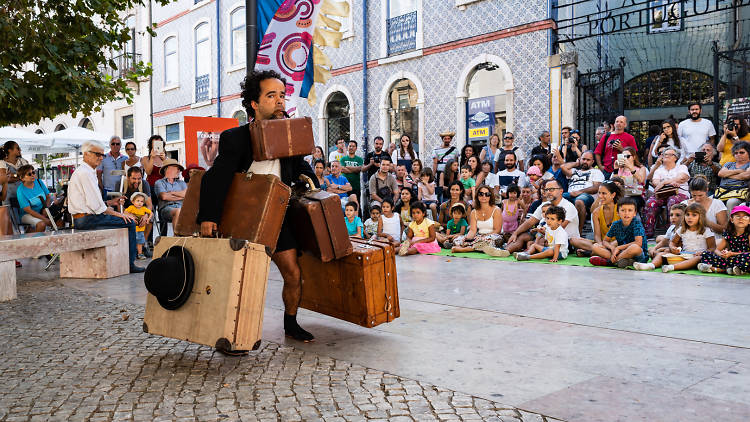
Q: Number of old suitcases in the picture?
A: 5